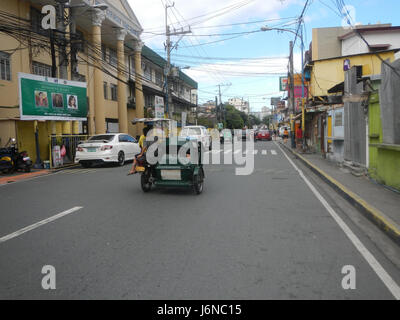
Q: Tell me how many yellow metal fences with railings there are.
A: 1